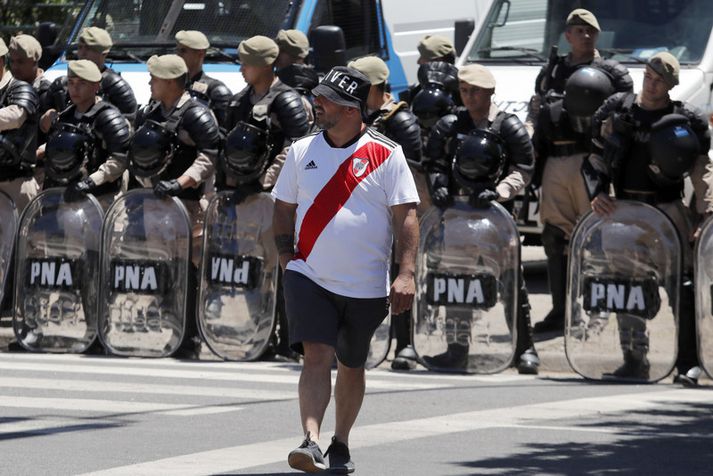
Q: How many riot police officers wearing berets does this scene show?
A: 13